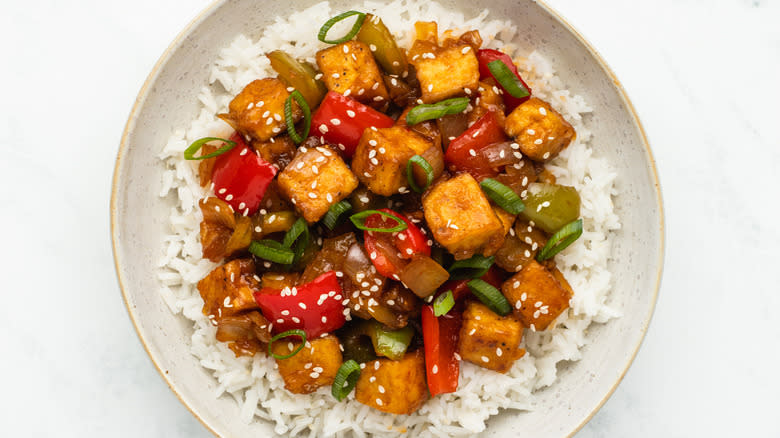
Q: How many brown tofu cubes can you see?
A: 12